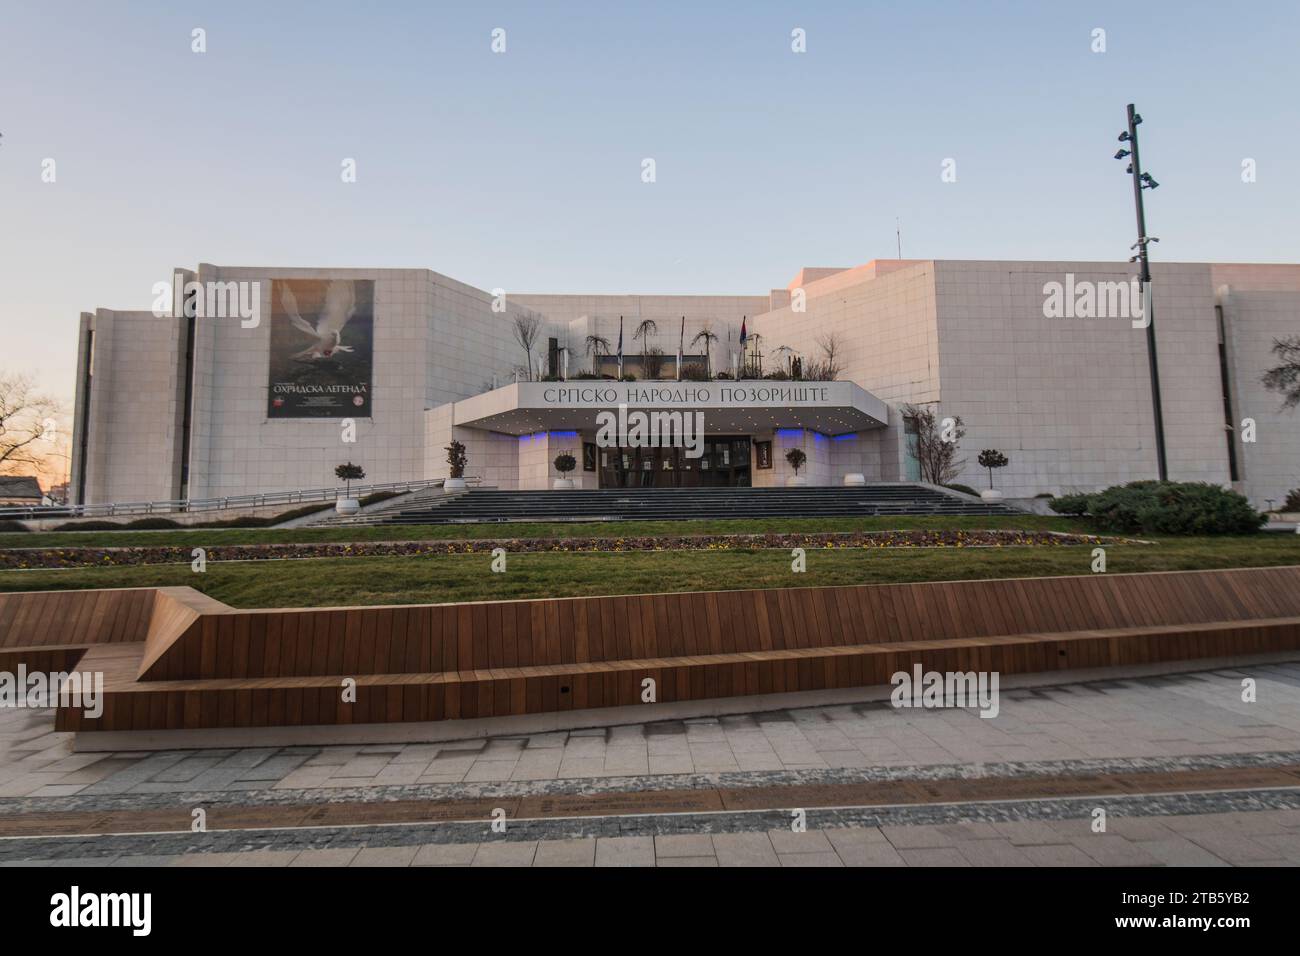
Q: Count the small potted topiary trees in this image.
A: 5